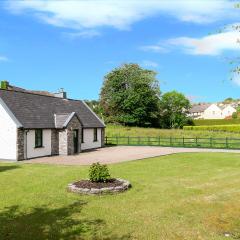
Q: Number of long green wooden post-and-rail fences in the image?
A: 1